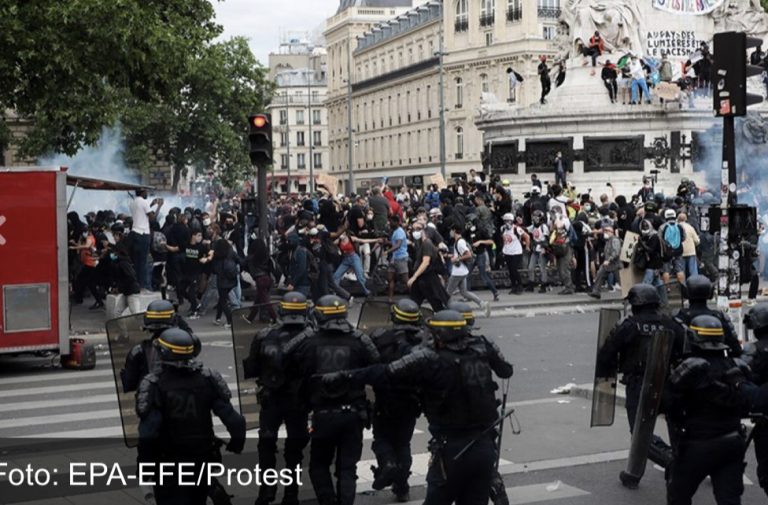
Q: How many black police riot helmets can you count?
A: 11